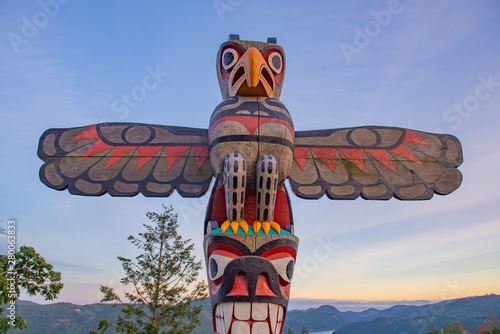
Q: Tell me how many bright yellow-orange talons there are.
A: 6